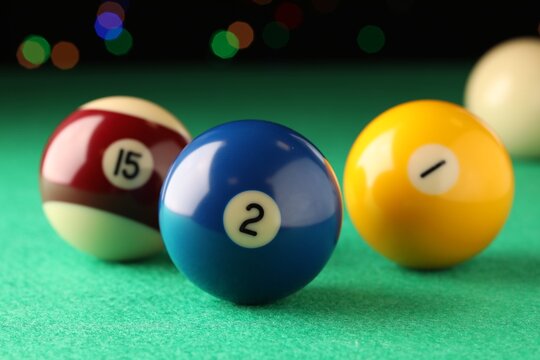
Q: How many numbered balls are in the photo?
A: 3